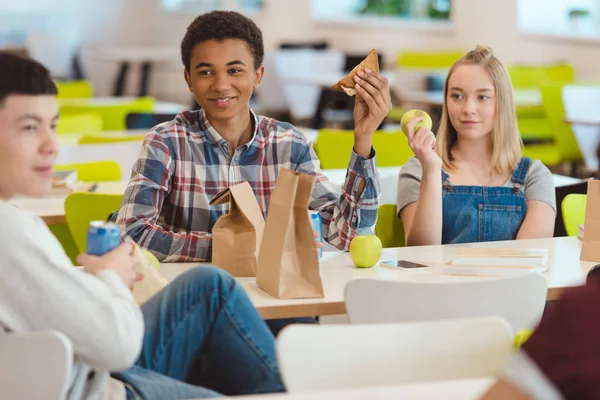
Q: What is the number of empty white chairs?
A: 2